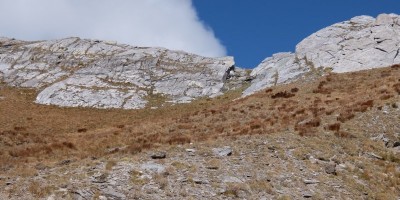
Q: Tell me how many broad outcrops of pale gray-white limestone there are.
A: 2